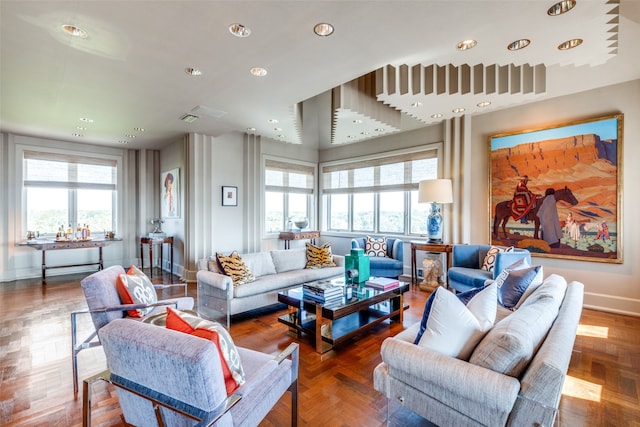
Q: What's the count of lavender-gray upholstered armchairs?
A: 2